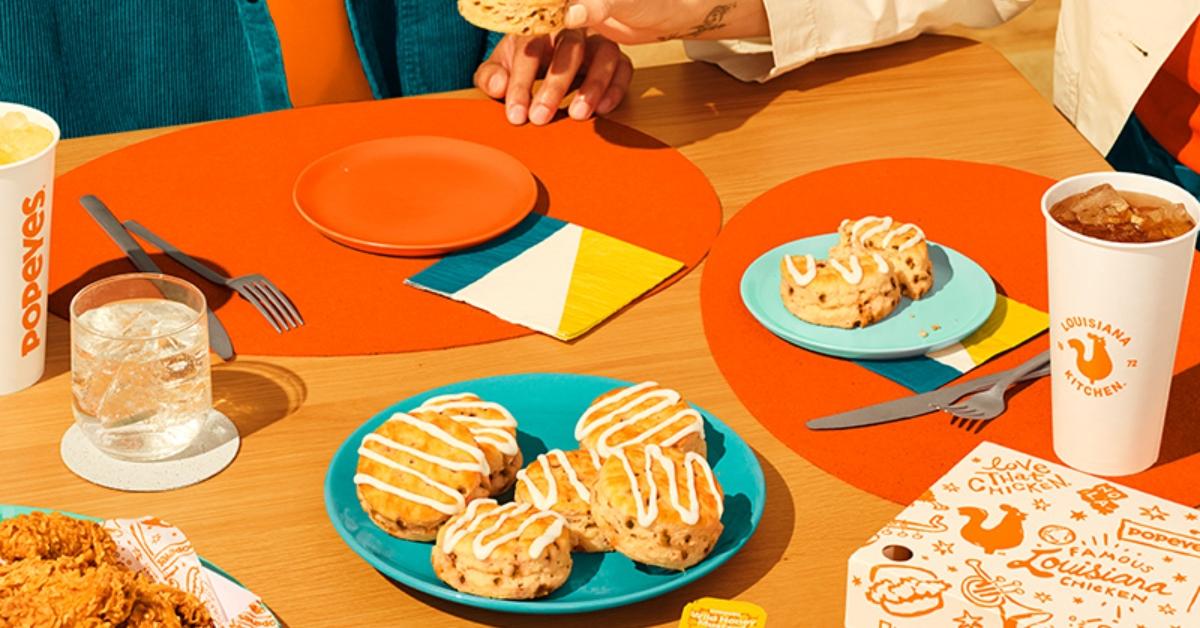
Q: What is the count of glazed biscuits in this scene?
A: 8